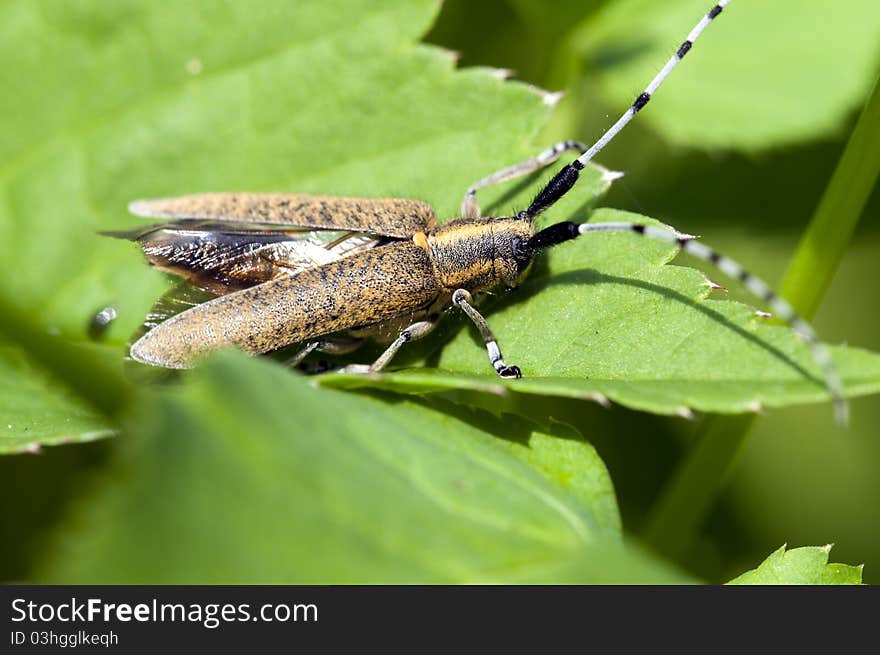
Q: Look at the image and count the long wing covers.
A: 2